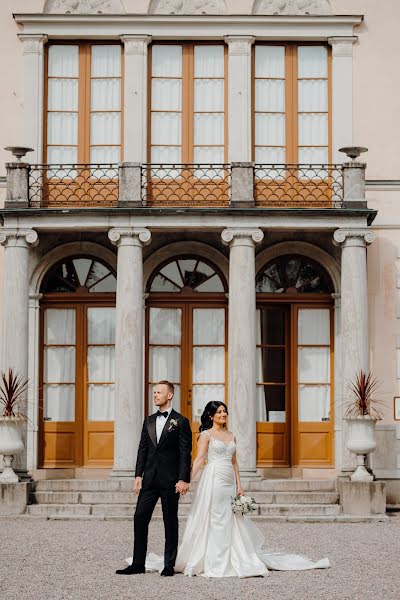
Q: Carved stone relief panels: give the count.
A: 3